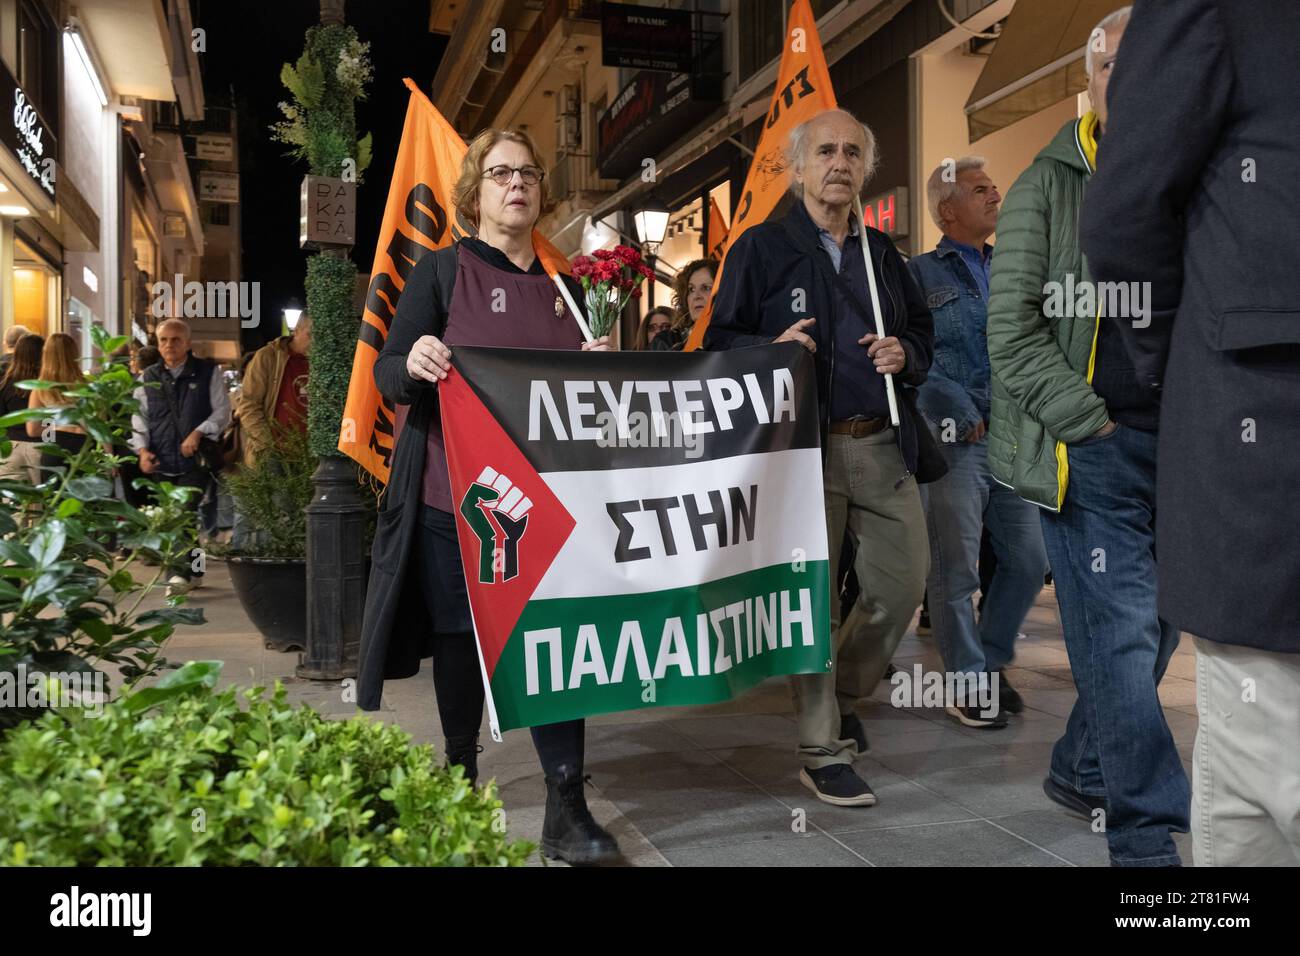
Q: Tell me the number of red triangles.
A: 1